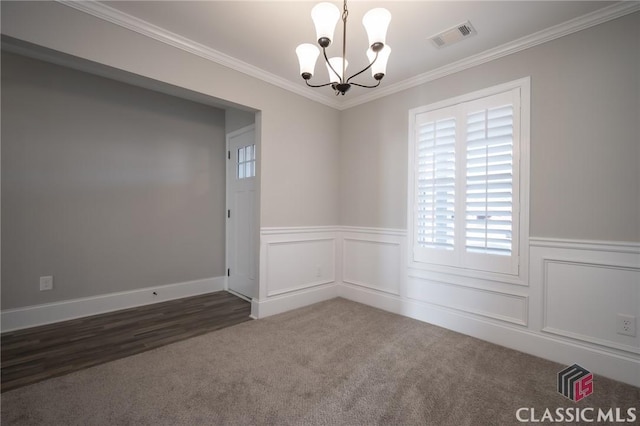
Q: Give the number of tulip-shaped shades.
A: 5